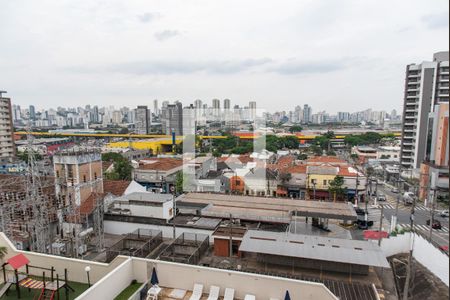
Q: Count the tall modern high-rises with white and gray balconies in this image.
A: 1